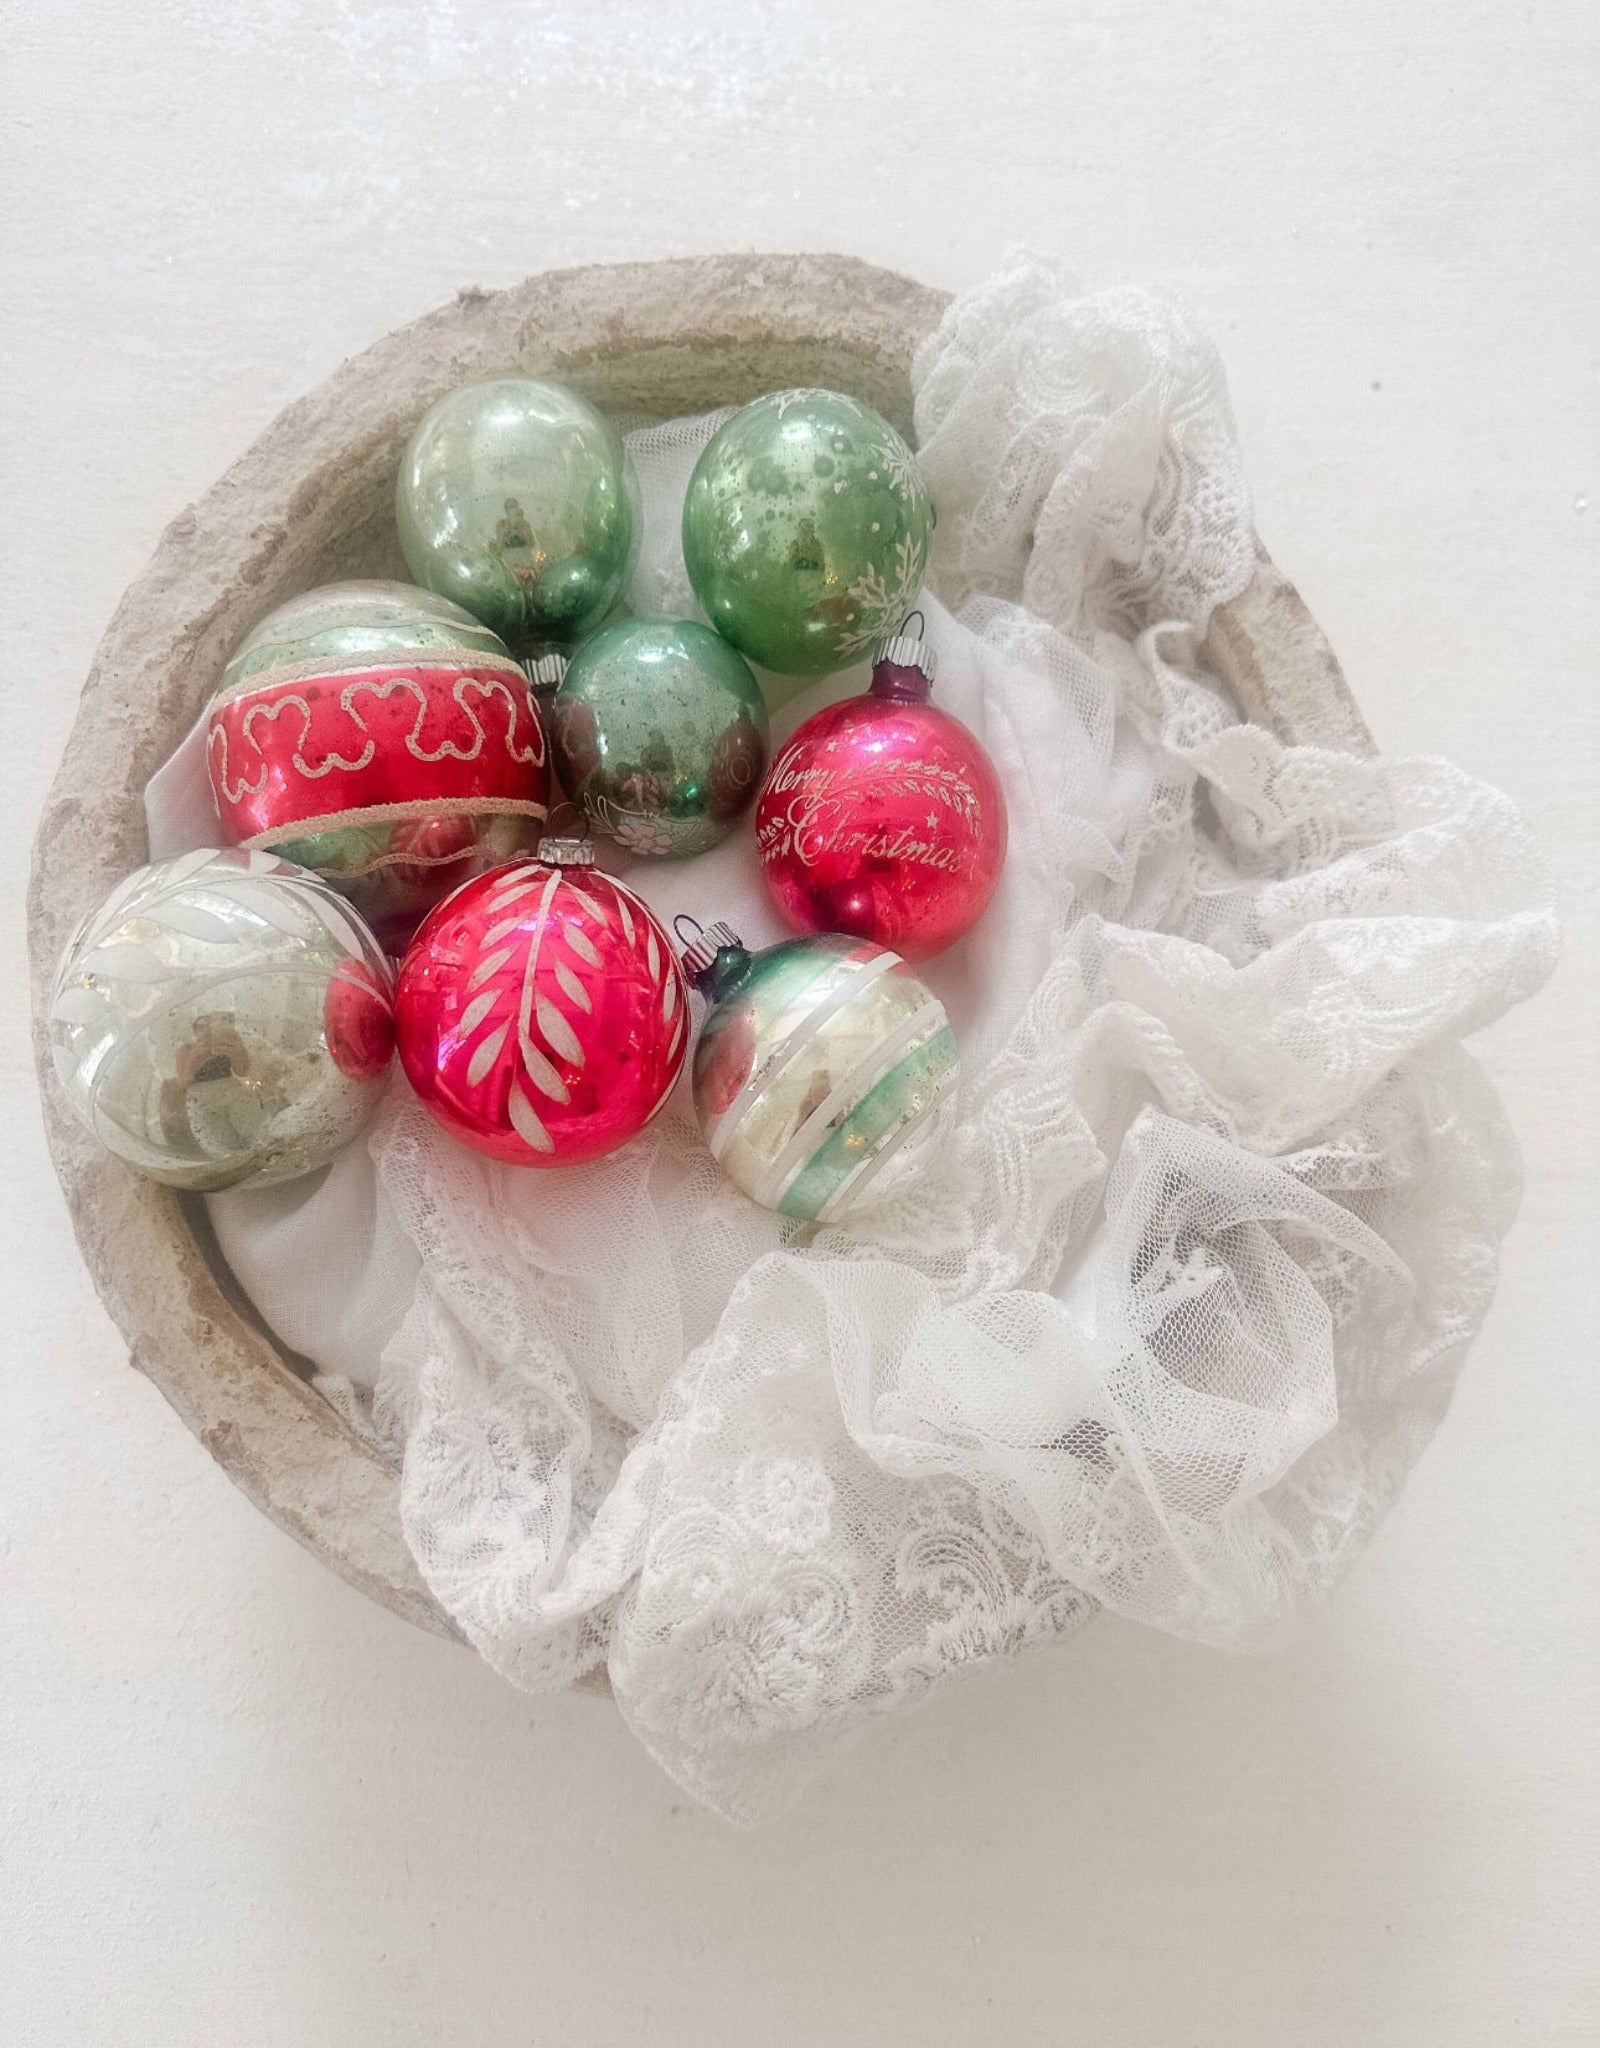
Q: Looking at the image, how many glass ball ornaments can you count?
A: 8